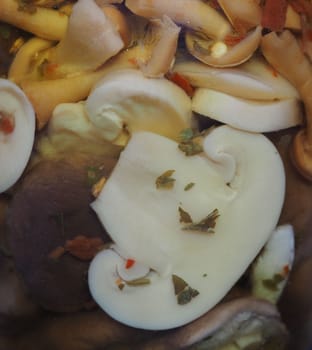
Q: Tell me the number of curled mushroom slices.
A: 2